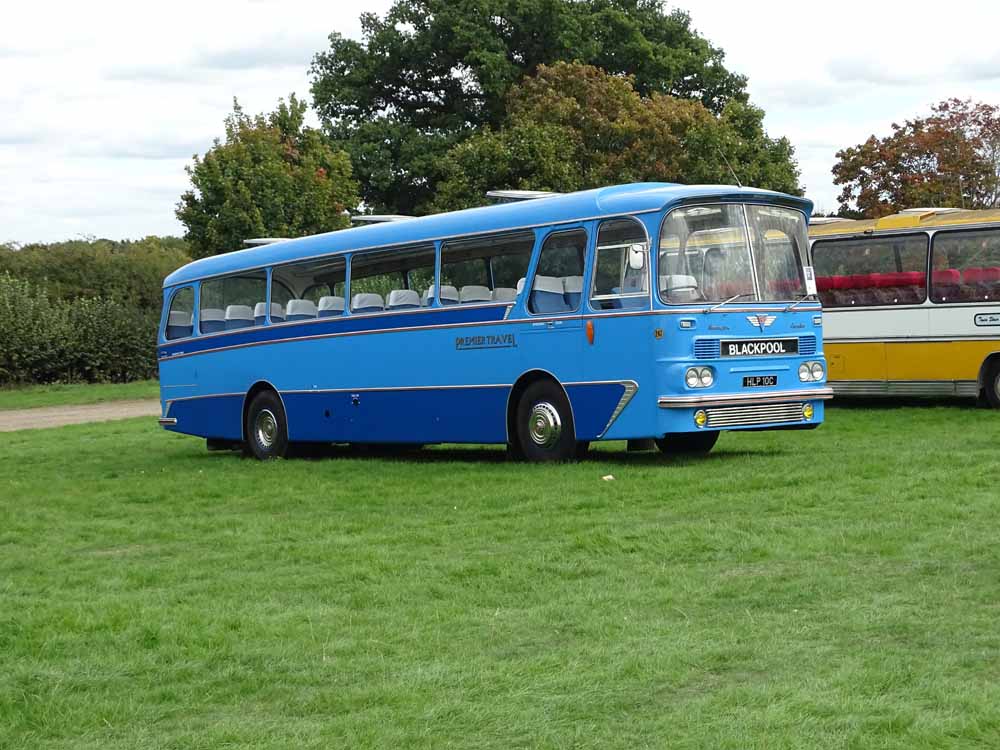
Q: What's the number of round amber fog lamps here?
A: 2